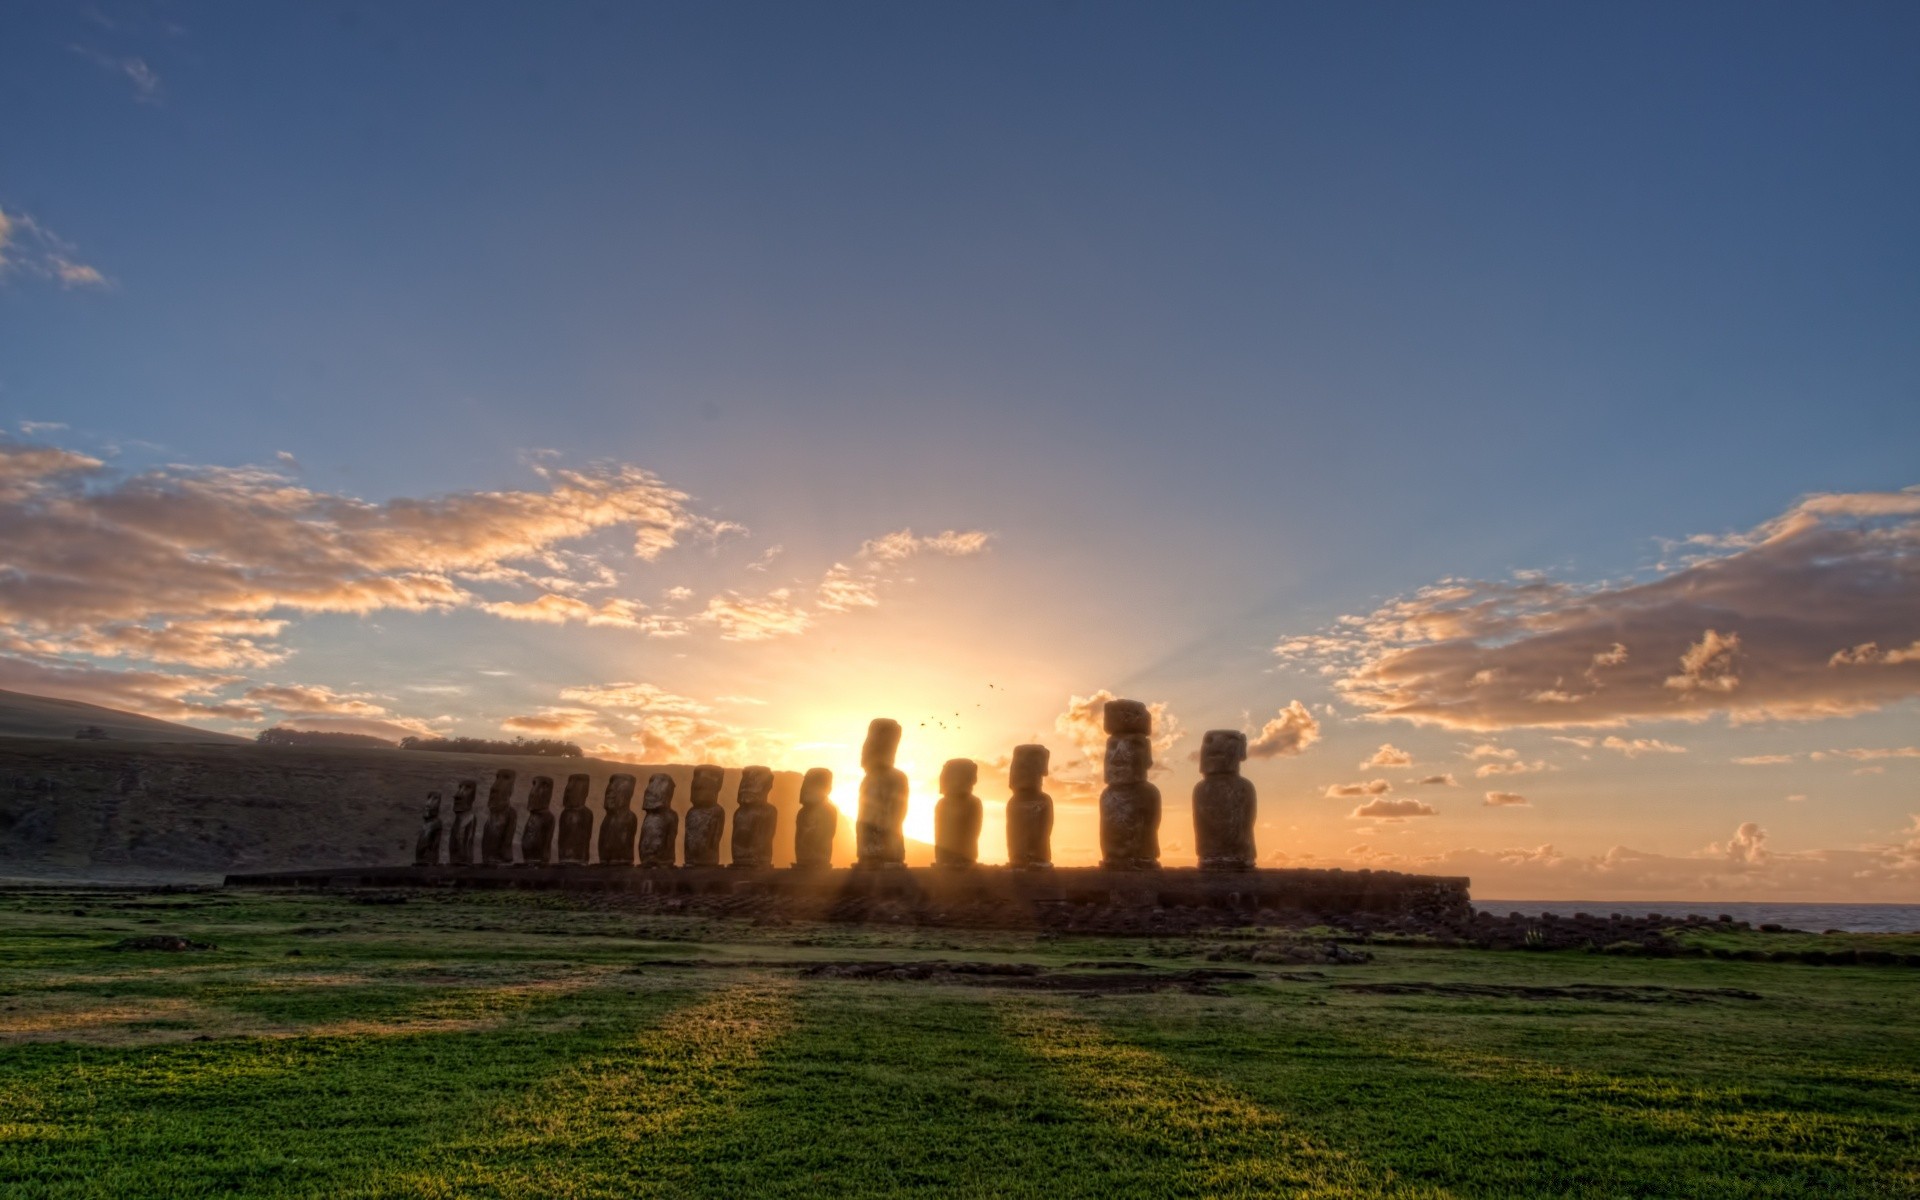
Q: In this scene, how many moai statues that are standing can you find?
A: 15